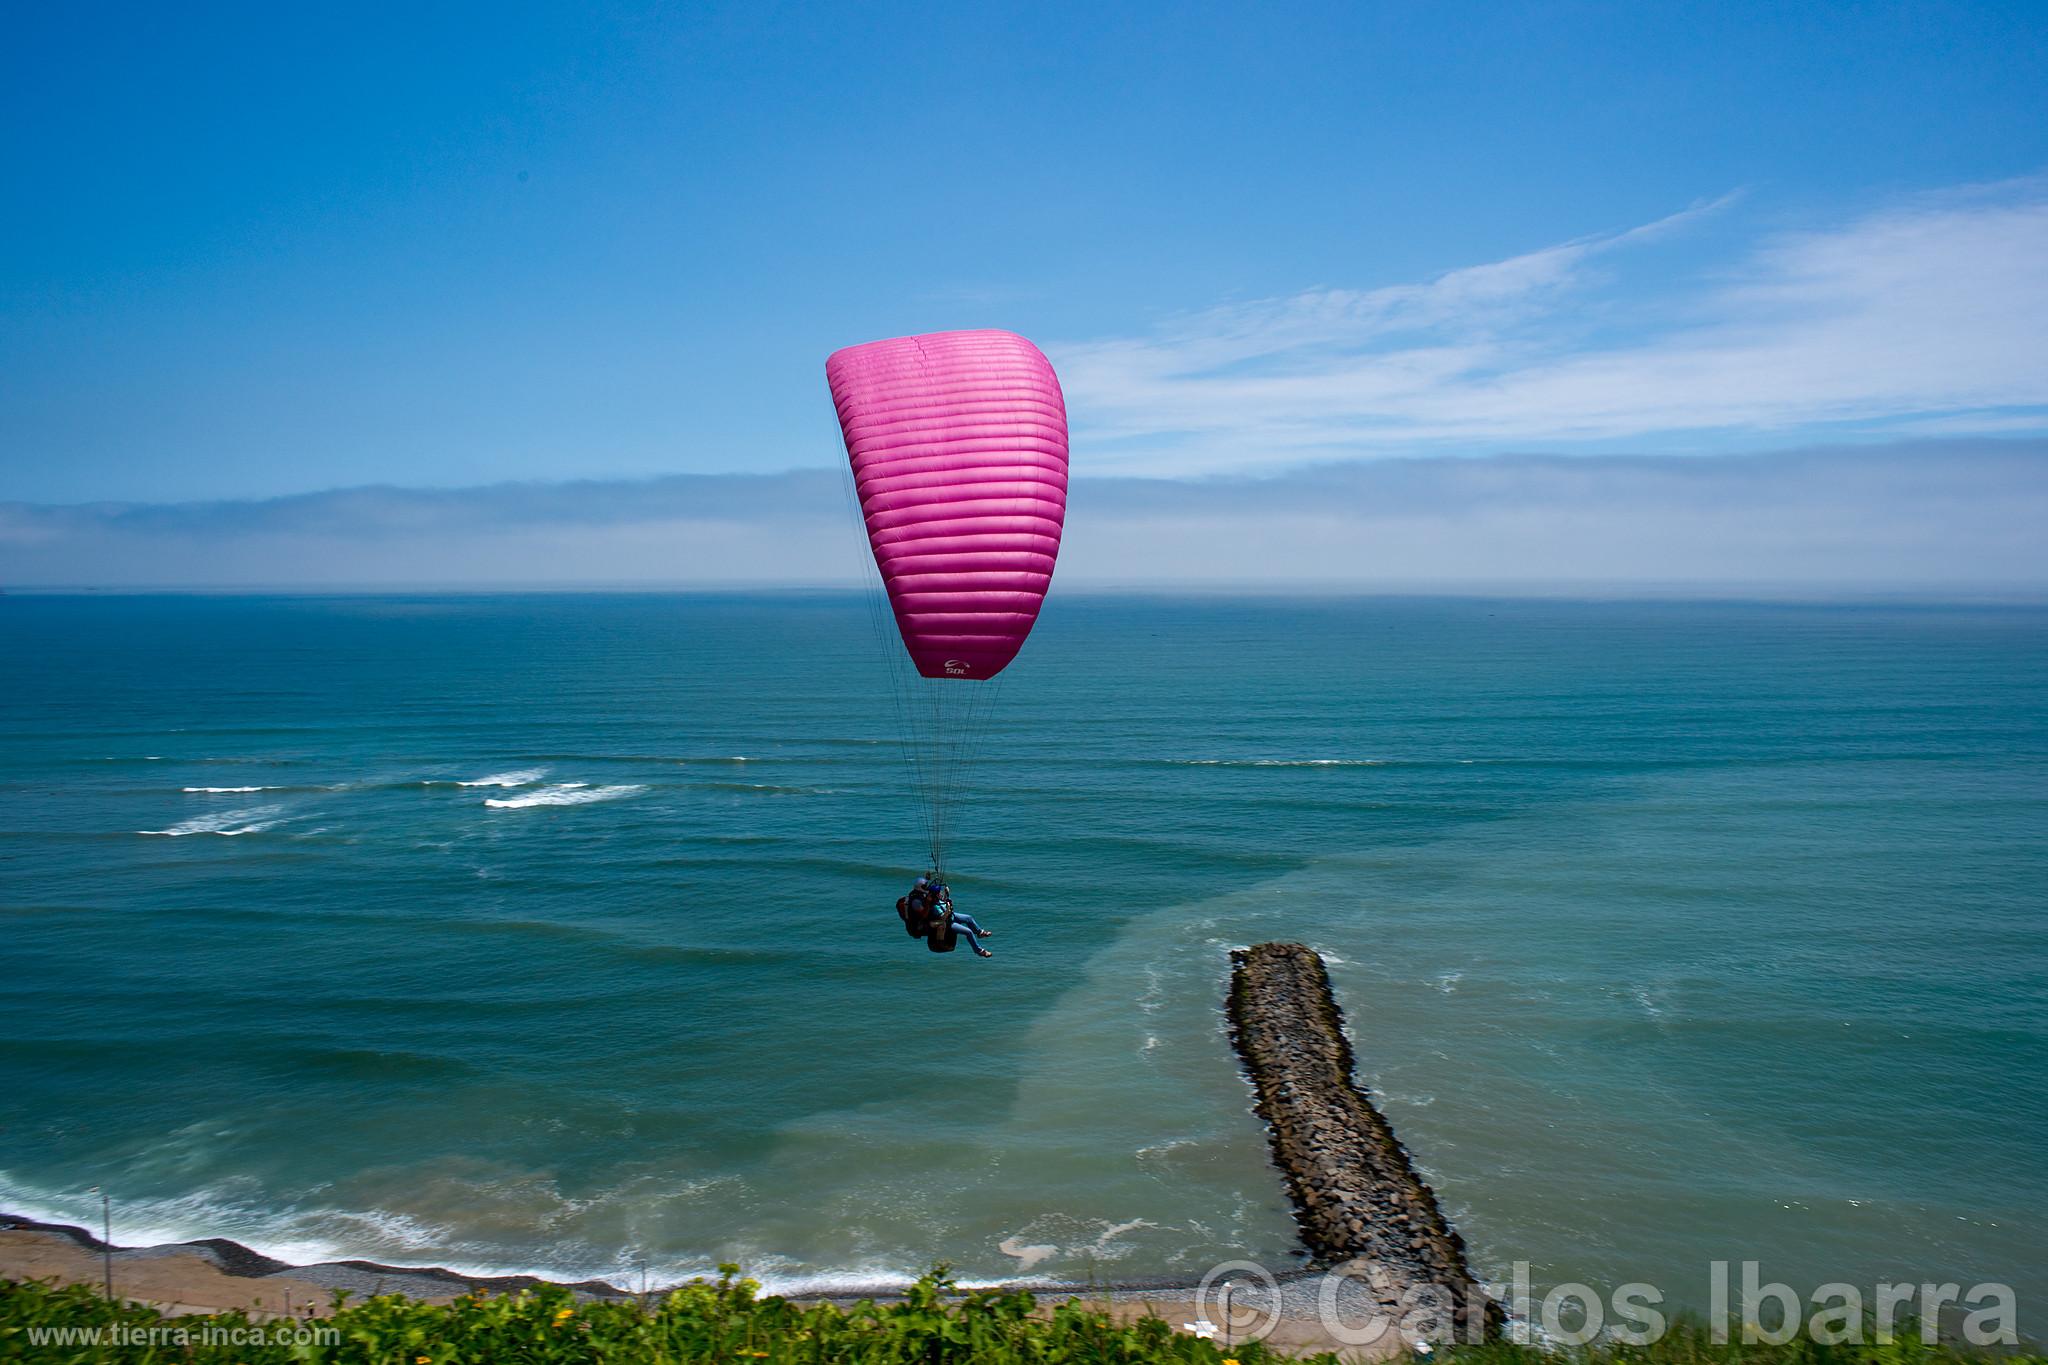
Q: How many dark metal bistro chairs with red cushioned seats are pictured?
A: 0